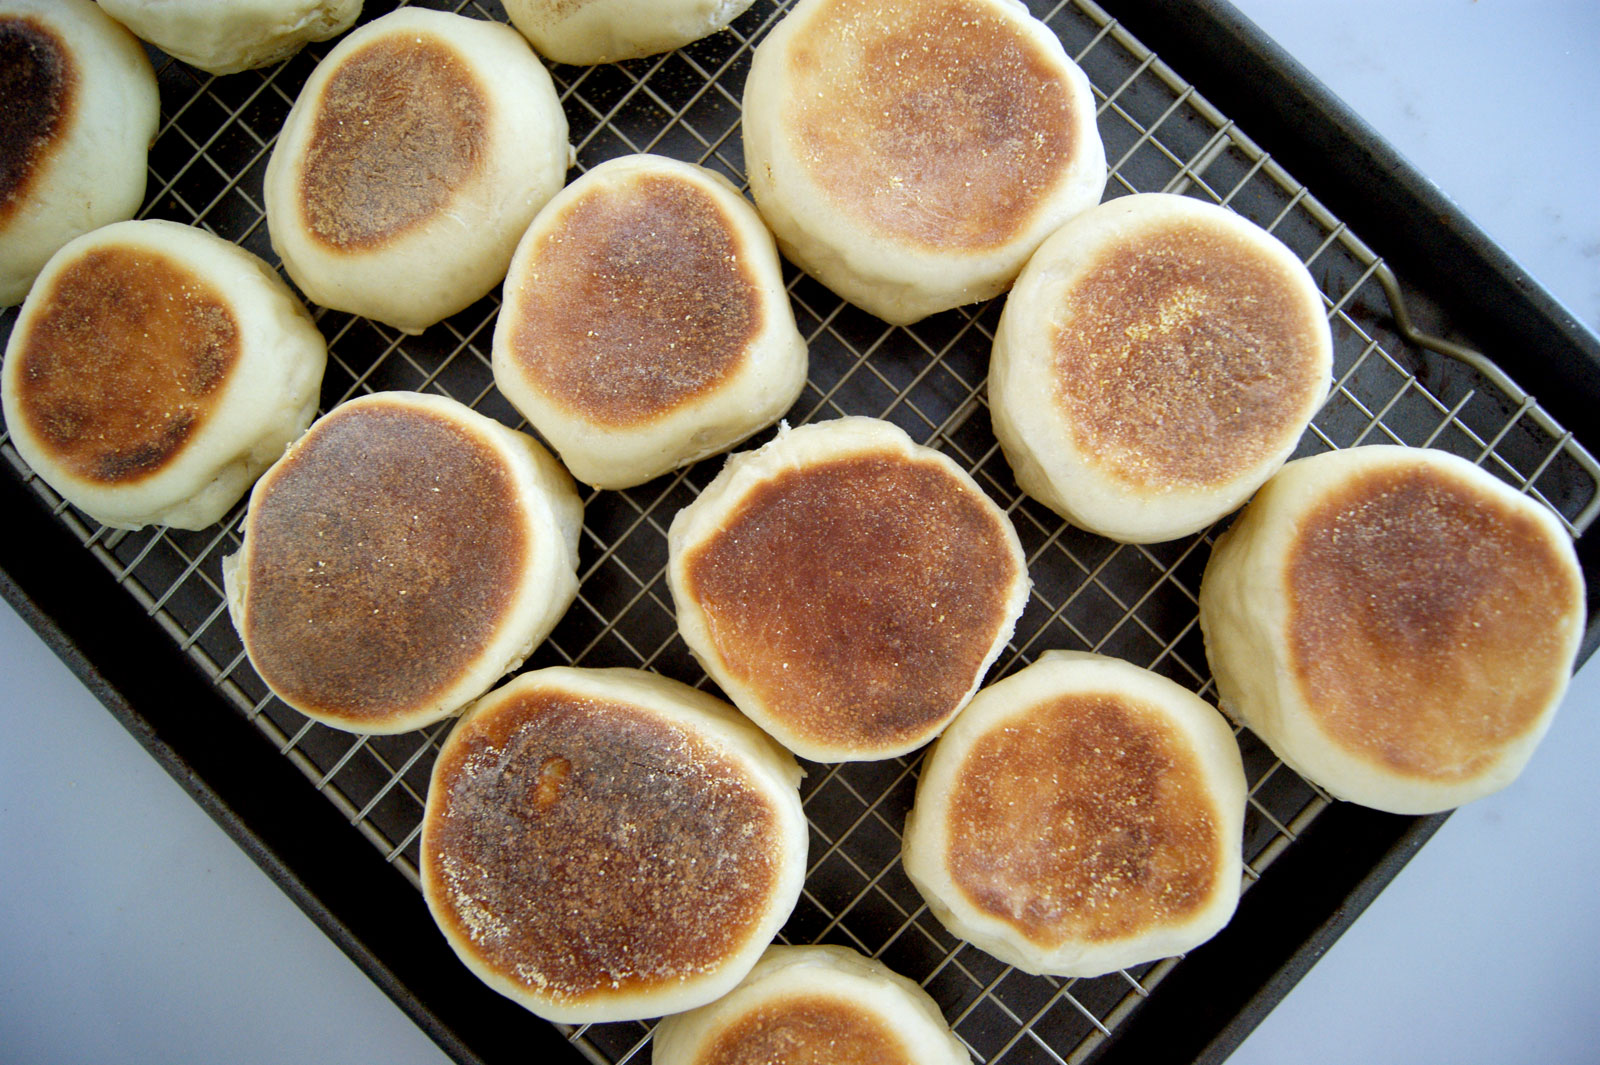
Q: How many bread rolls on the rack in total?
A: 14